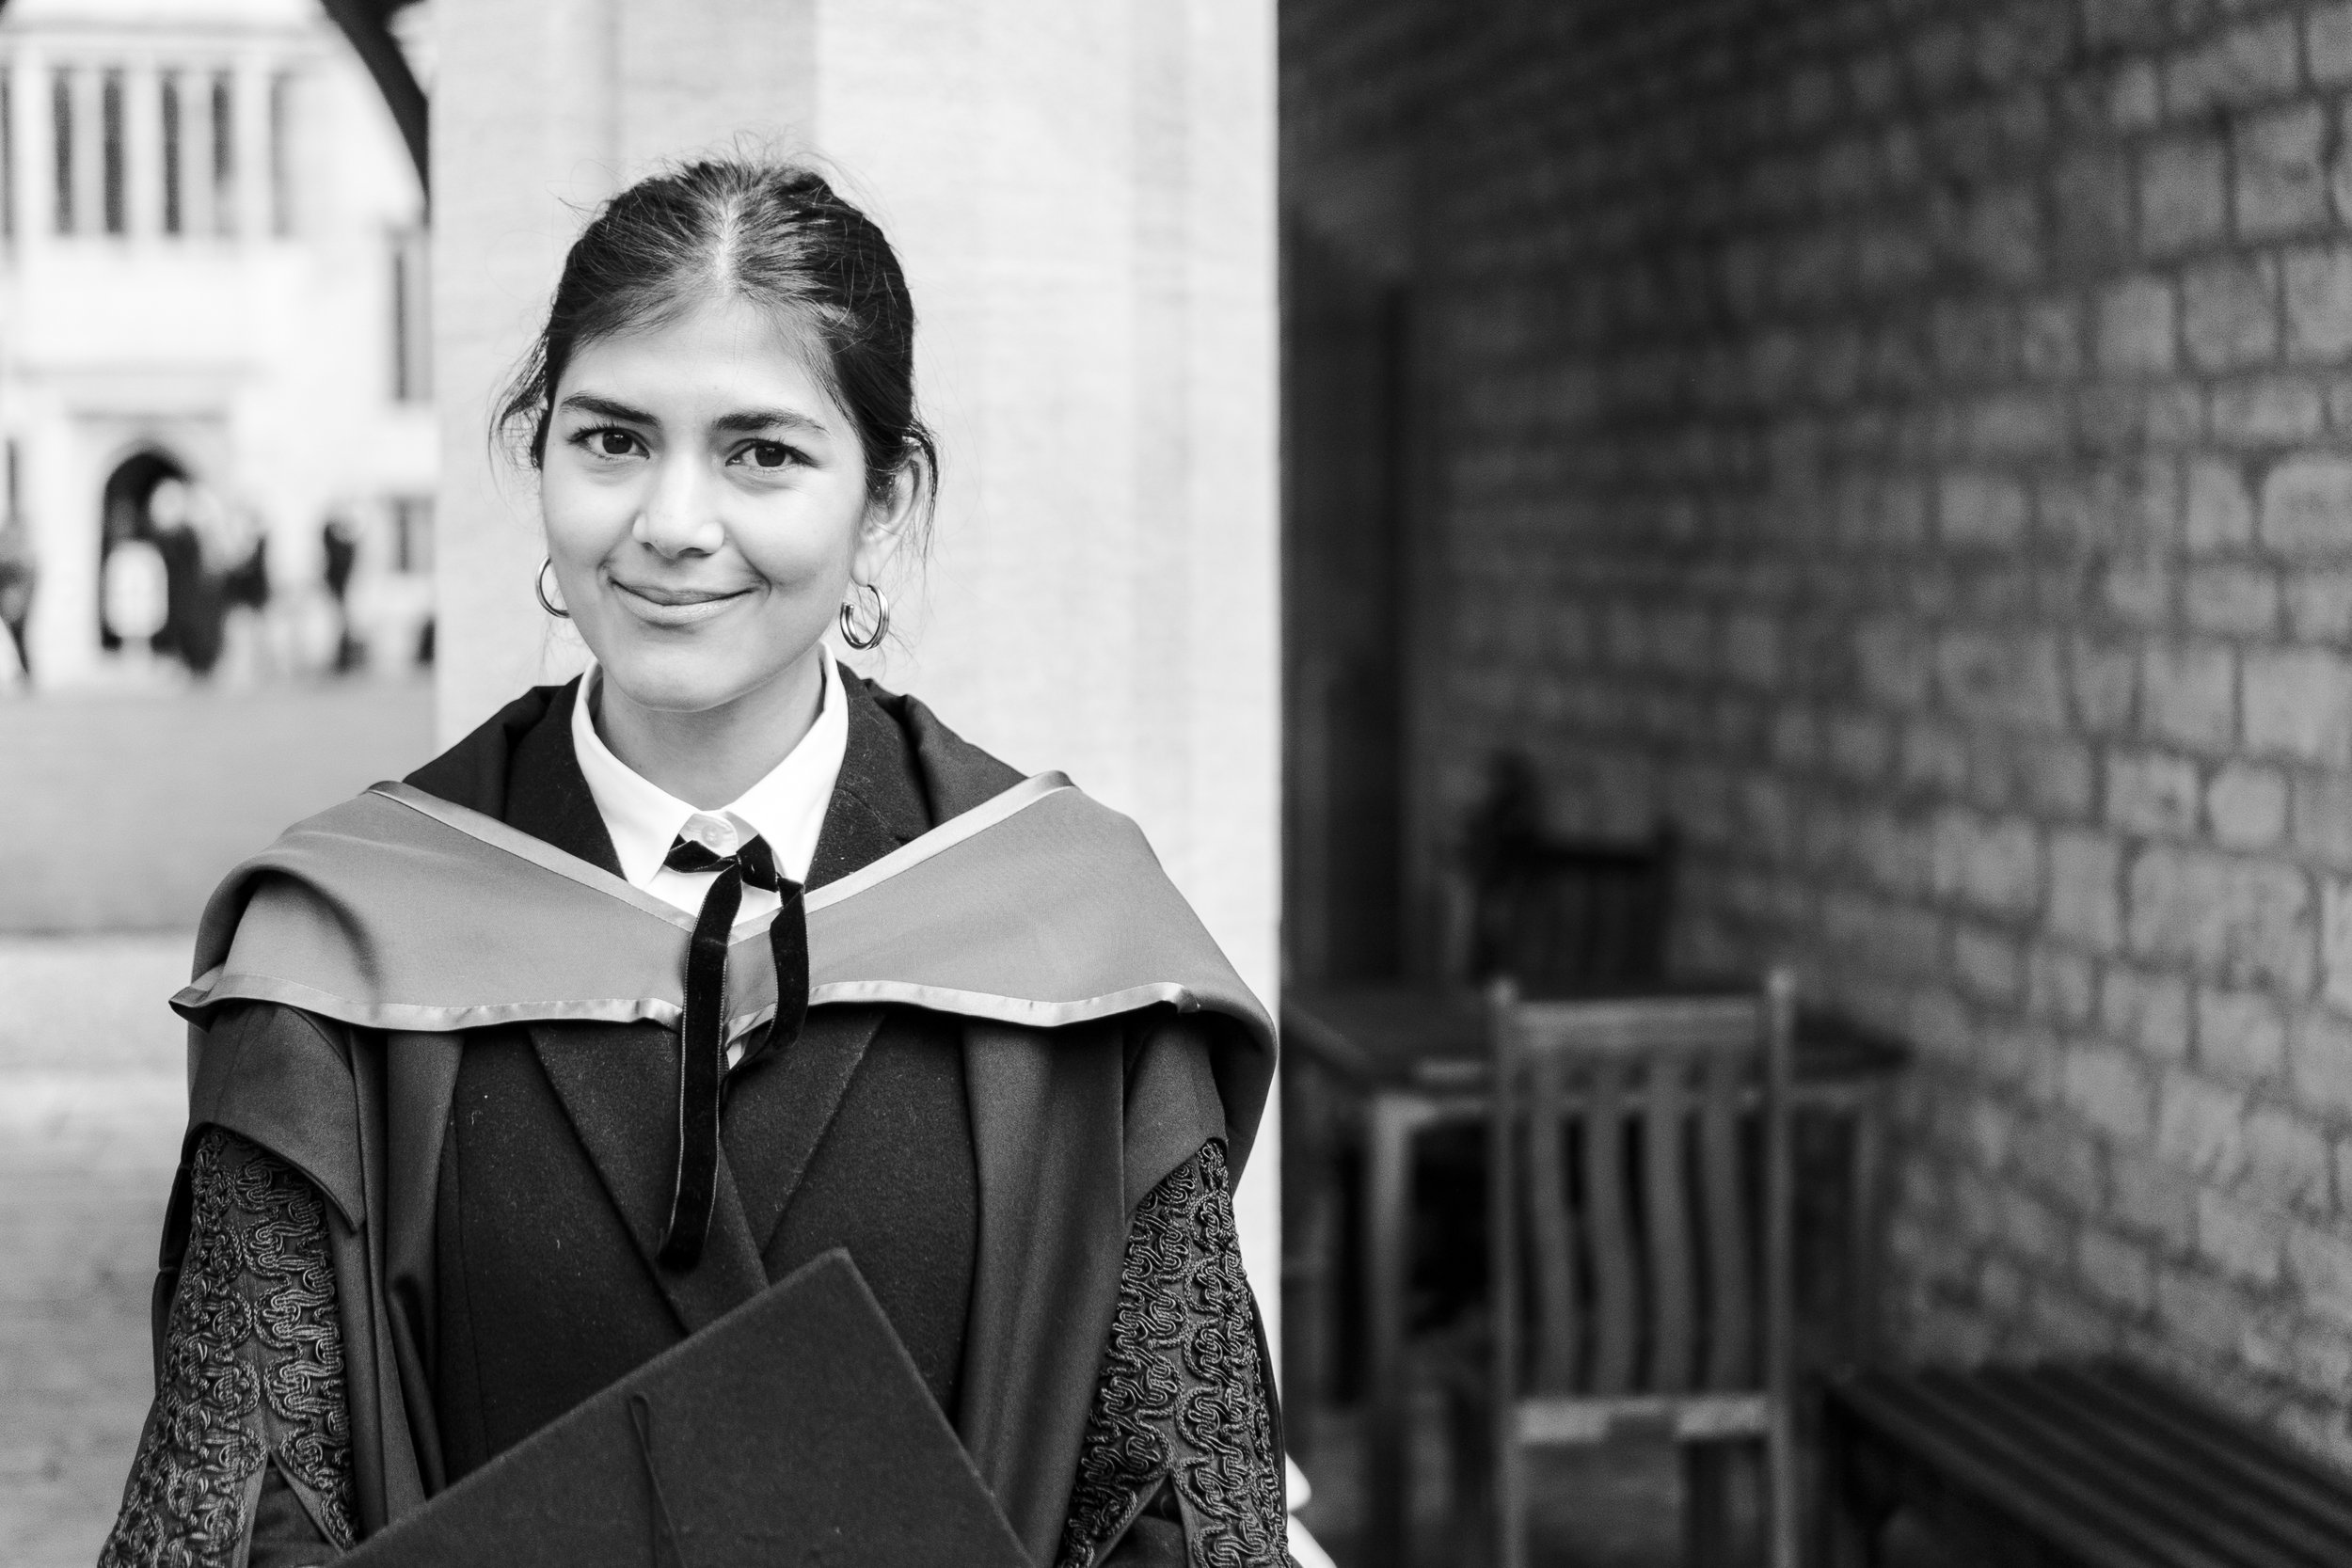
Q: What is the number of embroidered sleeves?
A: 2